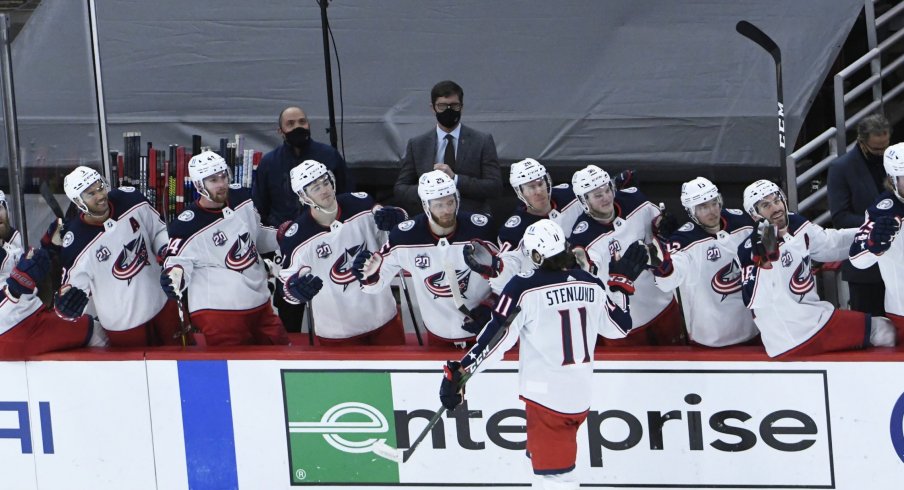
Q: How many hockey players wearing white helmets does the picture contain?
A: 11